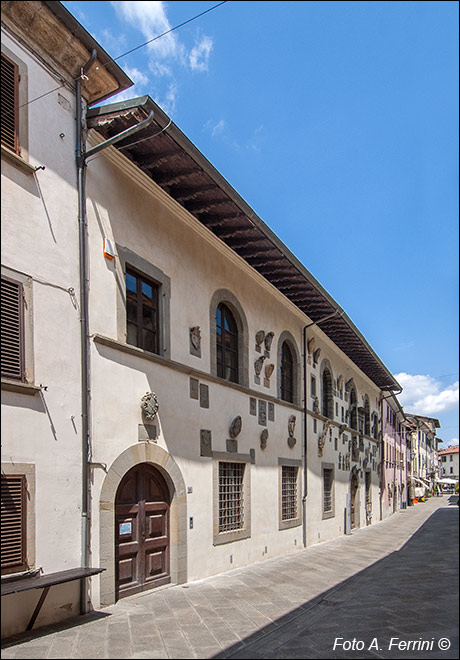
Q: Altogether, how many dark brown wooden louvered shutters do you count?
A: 3